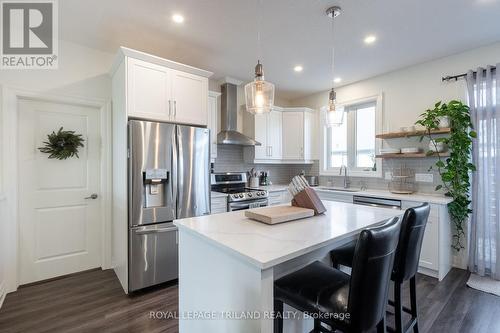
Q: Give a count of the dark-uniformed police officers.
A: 0